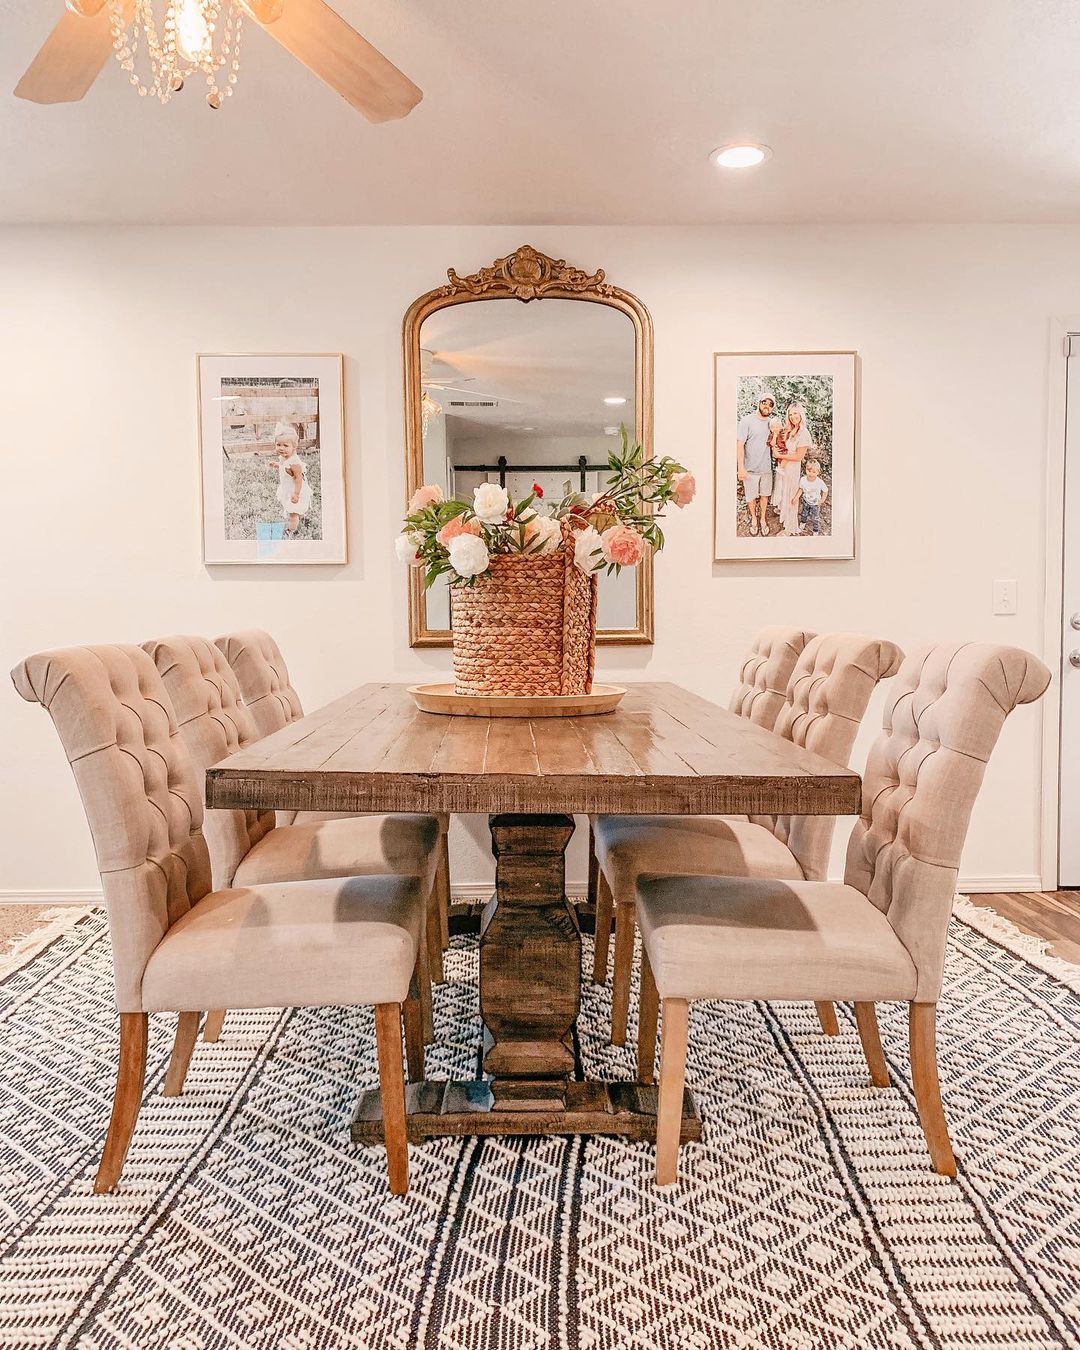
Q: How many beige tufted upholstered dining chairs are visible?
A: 6